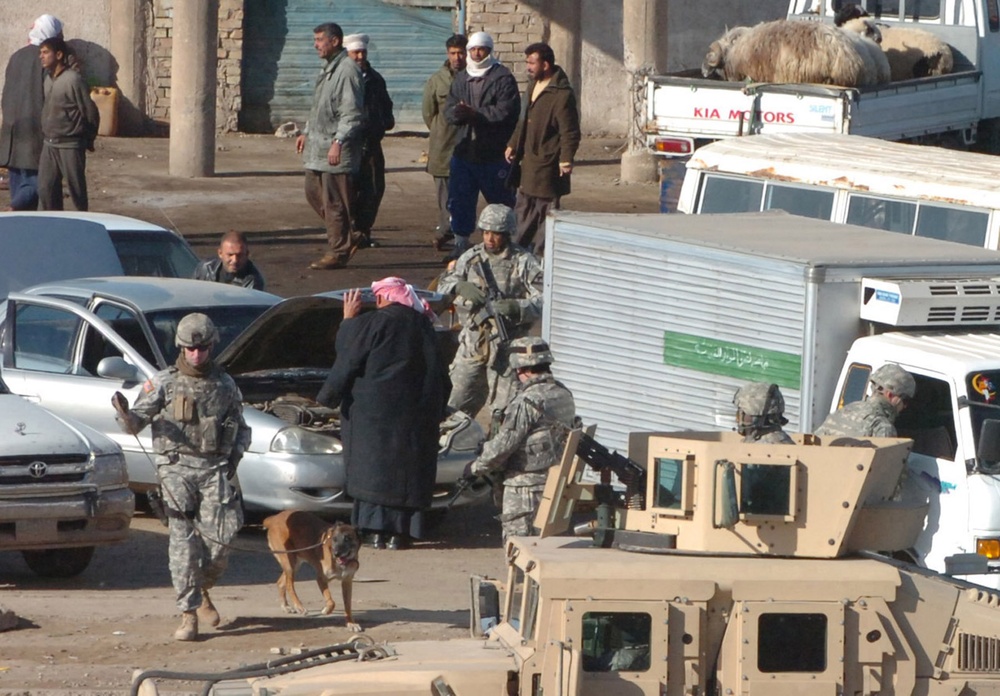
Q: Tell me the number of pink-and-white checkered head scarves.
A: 1